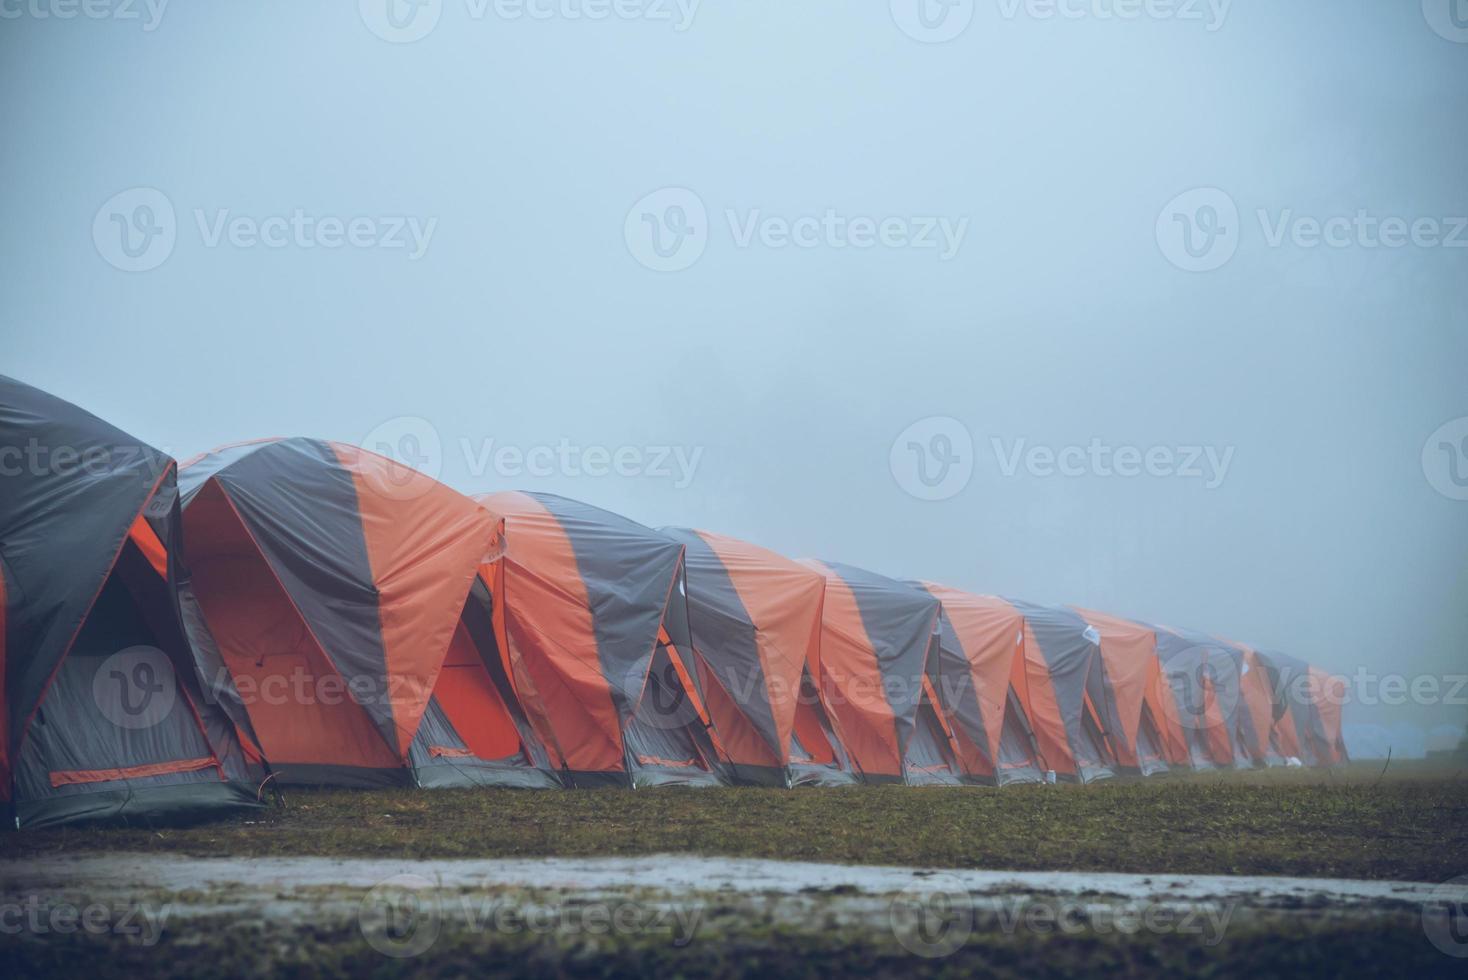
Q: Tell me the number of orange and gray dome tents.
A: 13